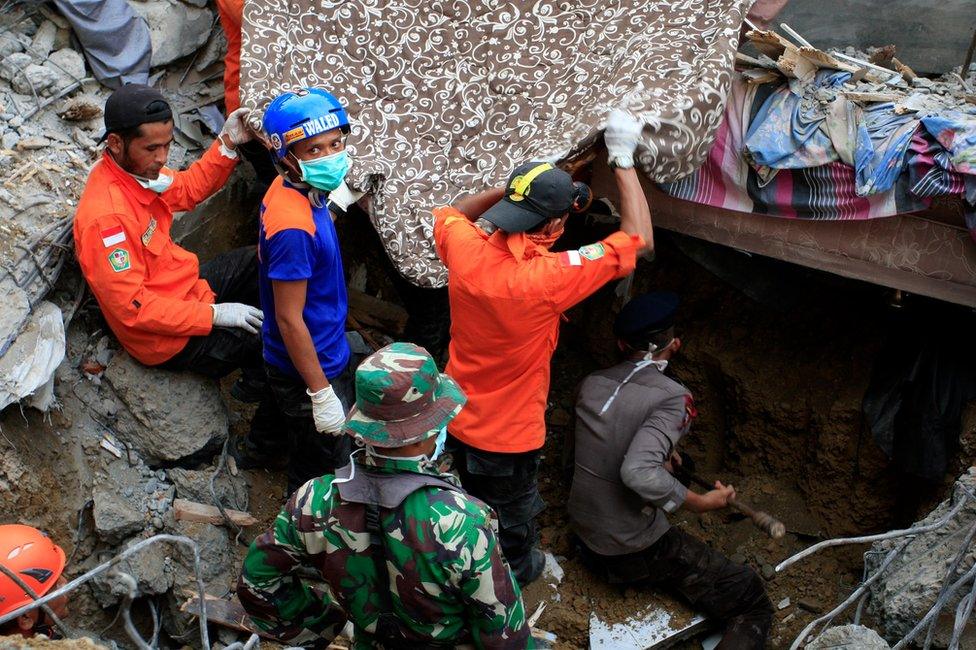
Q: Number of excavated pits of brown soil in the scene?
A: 1